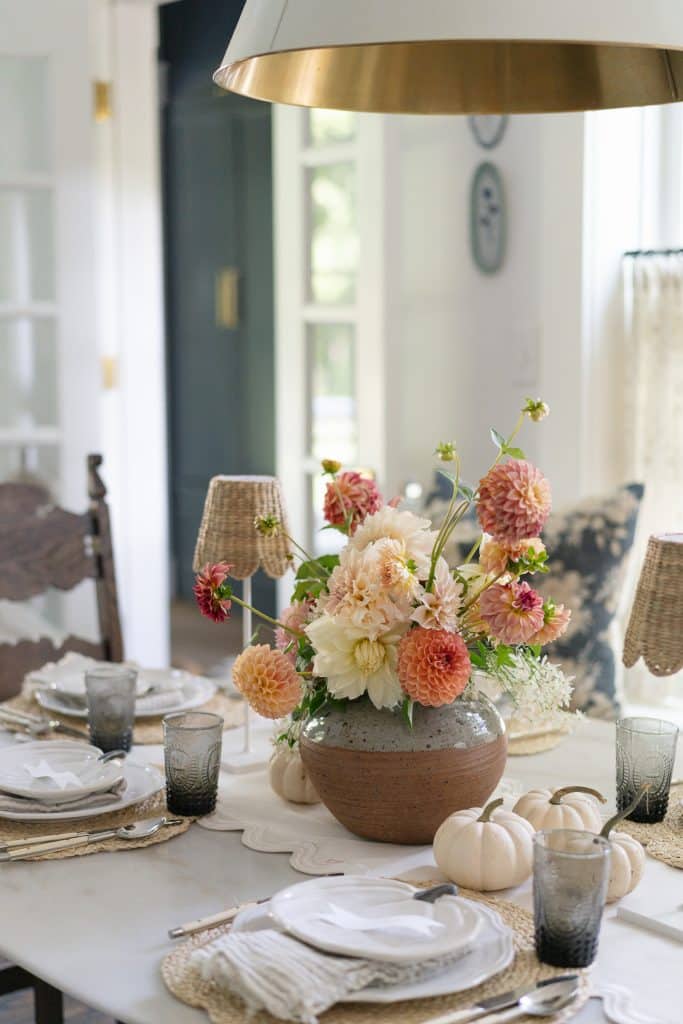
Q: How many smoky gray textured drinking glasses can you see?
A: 4